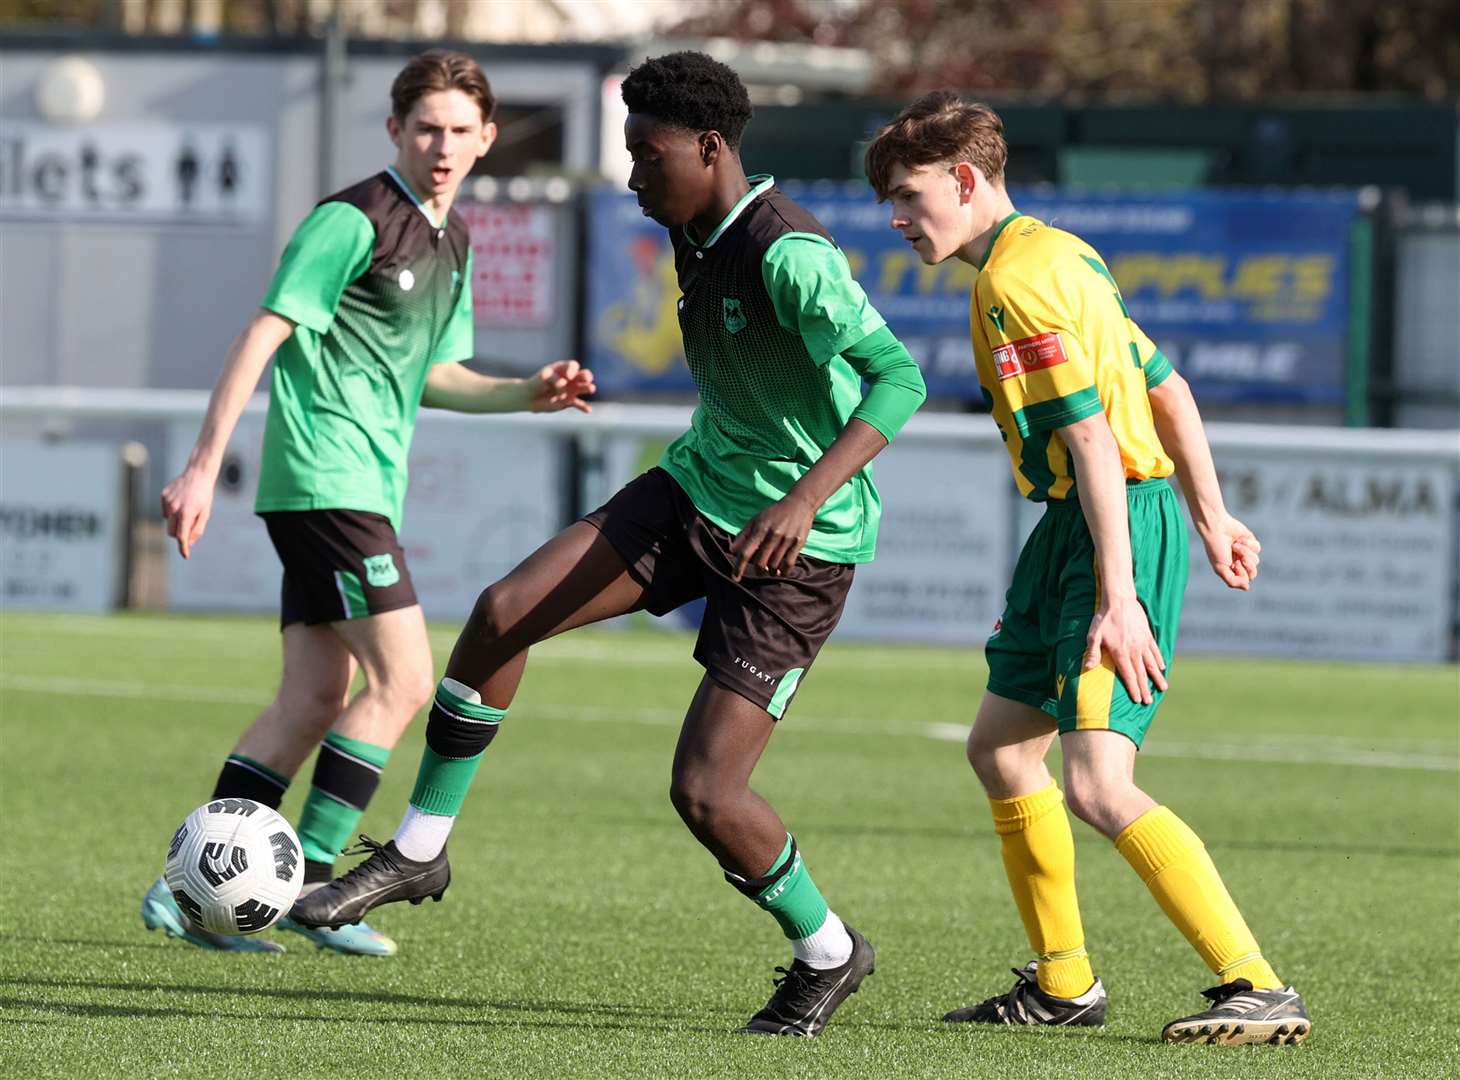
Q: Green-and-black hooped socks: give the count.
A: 4